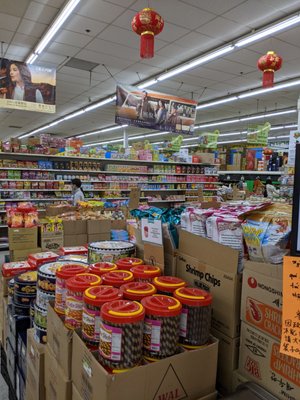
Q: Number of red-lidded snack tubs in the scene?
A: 12